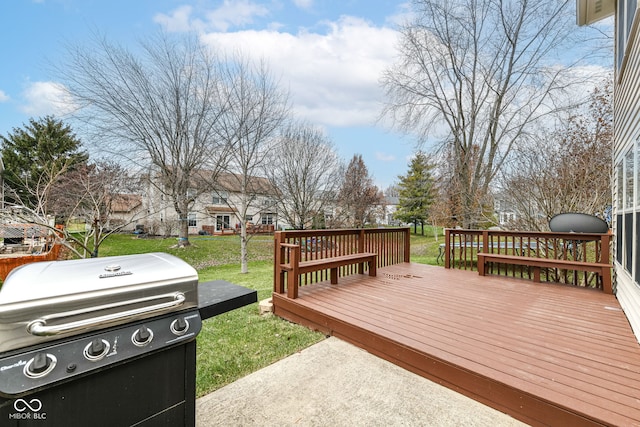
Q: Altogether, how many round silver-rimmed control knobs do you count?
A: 4